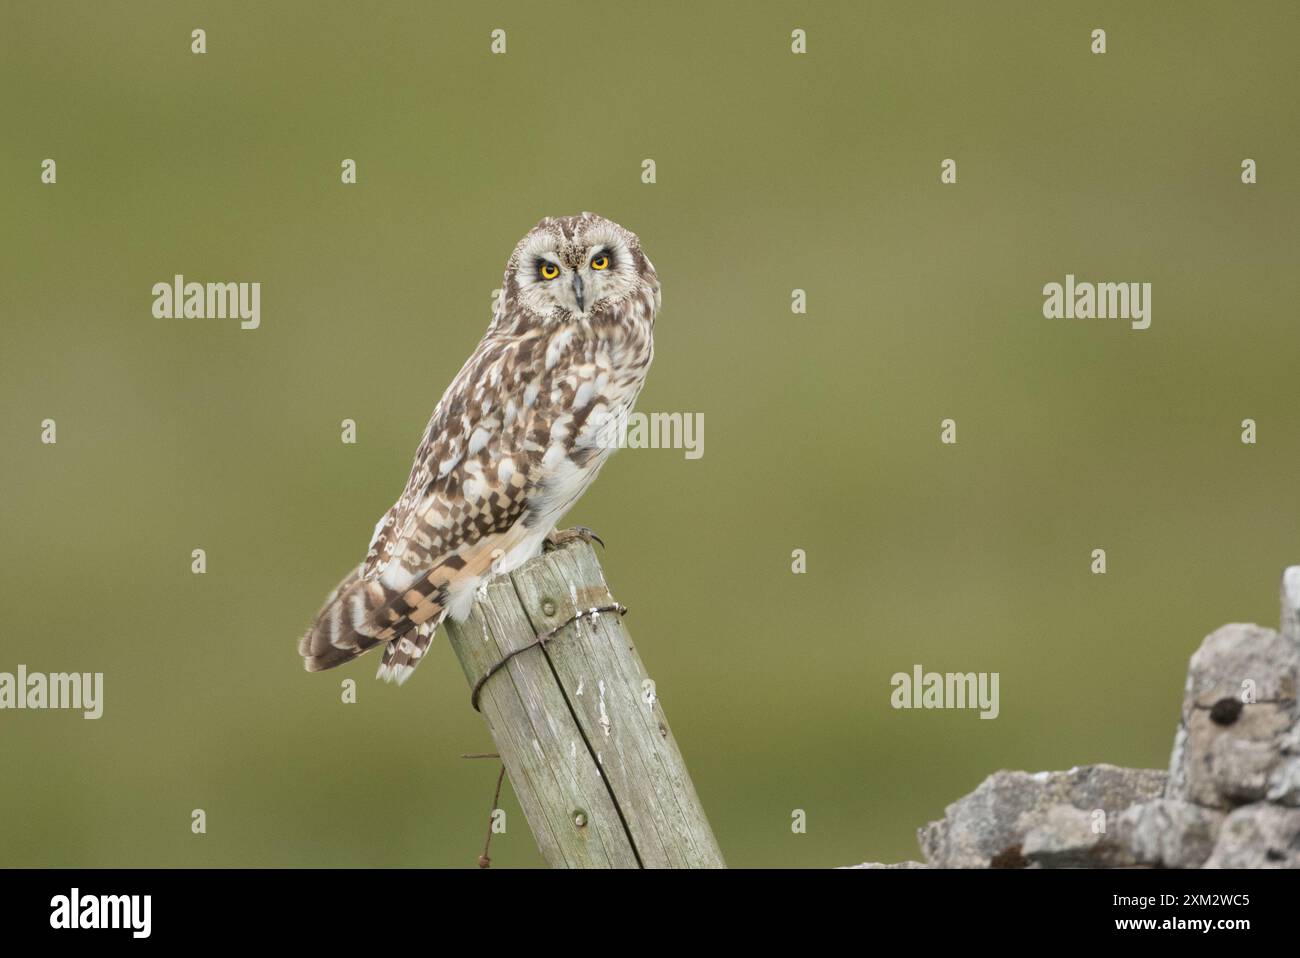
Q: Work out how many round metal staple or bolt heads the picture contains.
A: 2